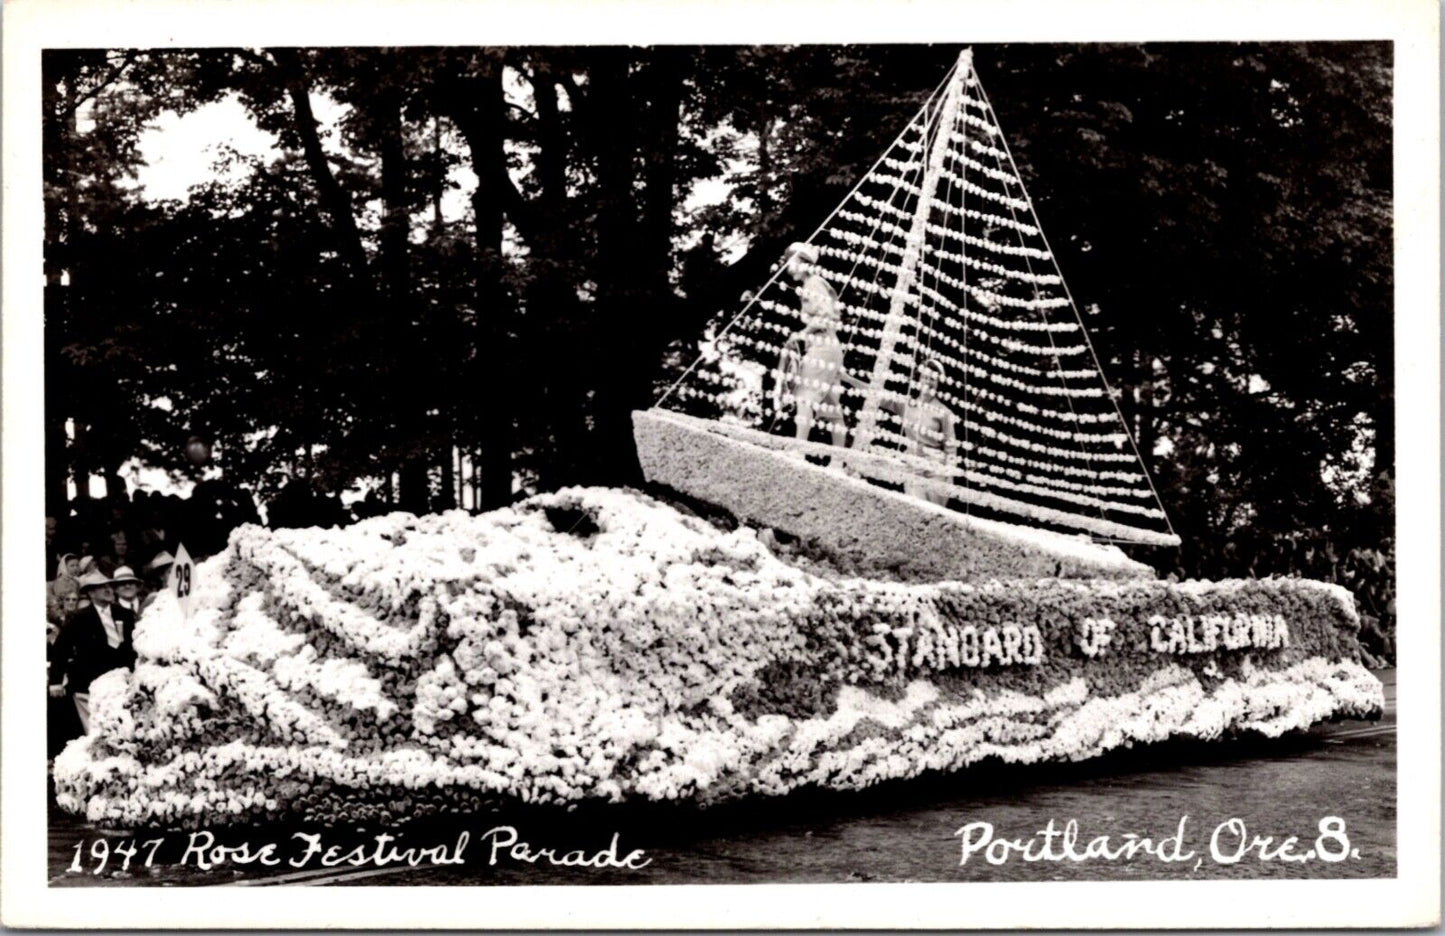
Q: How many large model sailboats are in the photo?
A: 1